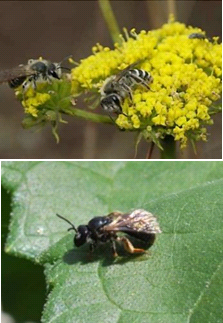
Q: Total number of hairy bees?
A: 2